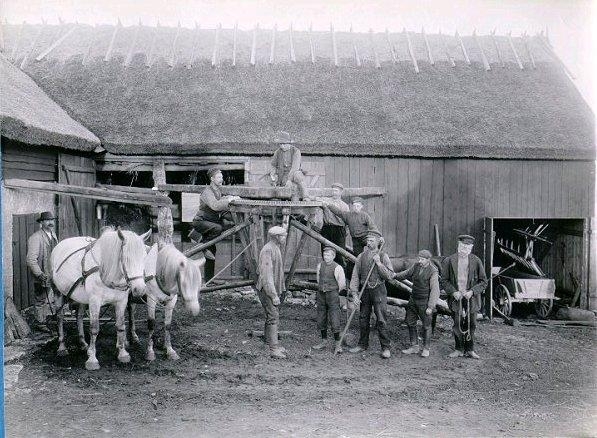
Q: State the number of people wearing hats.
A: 10